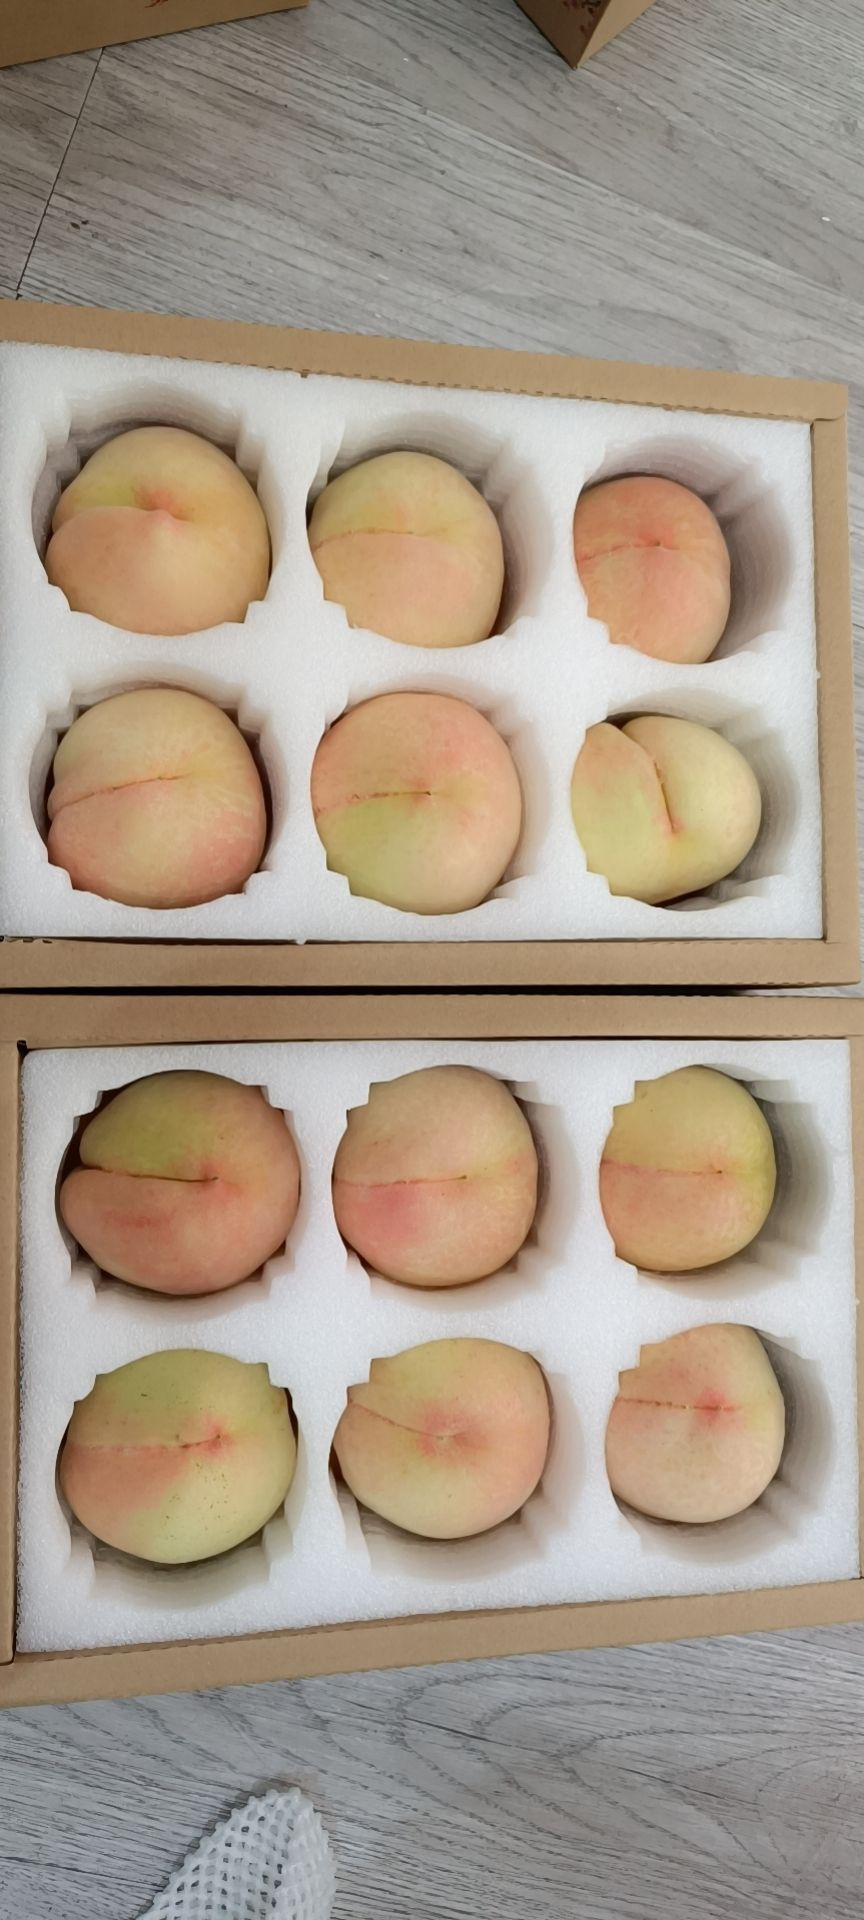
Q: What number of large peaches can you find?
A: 12